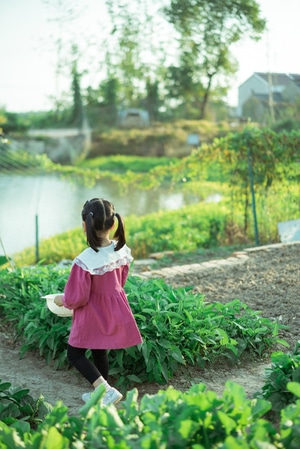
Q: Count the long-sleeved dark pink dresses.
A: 1